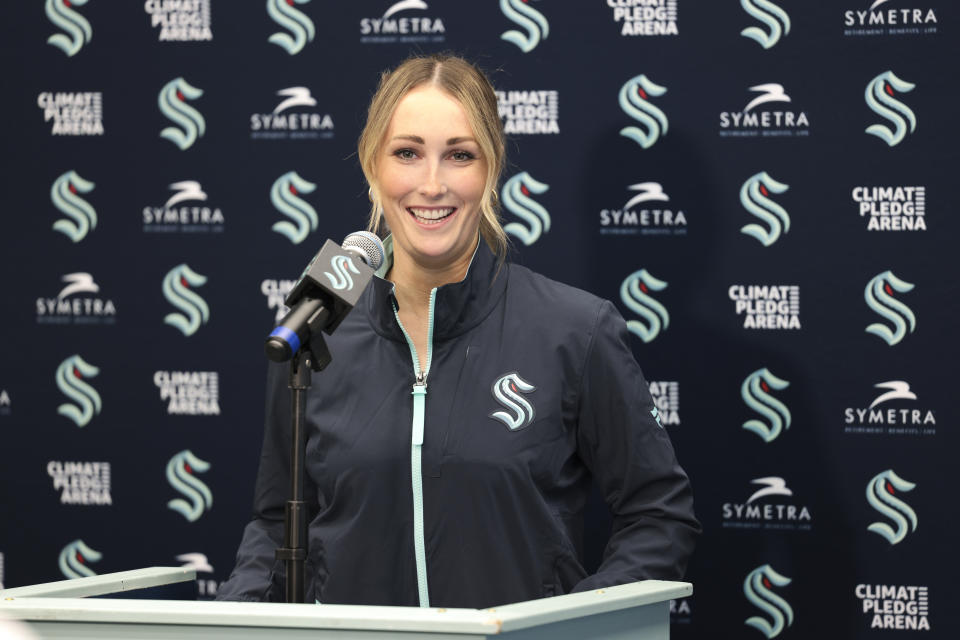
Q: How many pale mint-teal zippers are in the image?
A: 1